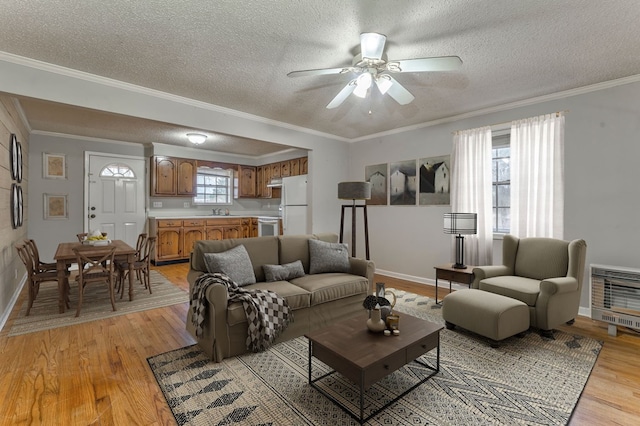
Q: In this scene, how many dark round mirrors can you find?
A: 4